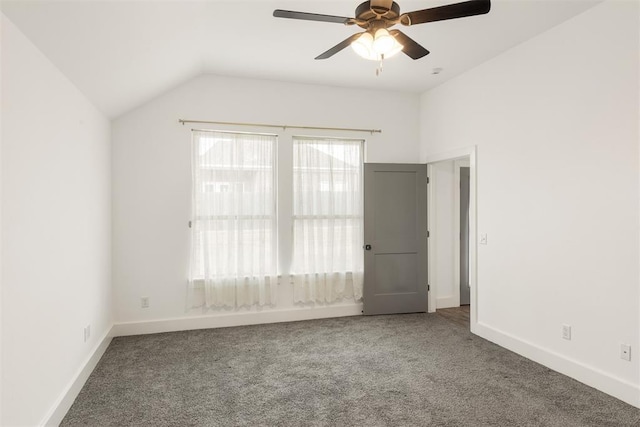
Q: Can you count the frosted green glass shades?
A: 0